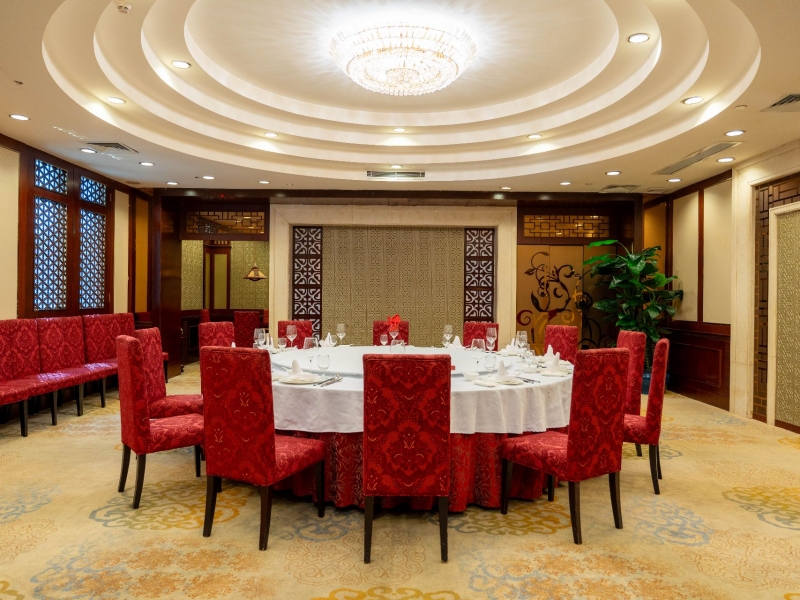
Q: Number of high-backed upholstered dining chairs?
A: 12